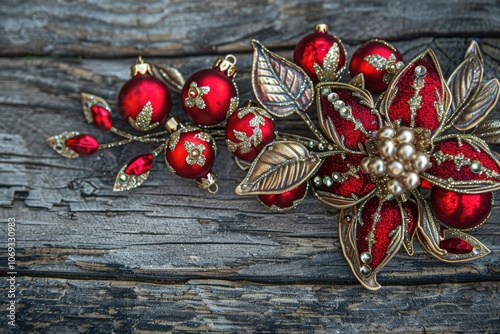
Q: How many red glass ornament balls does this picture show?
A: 8